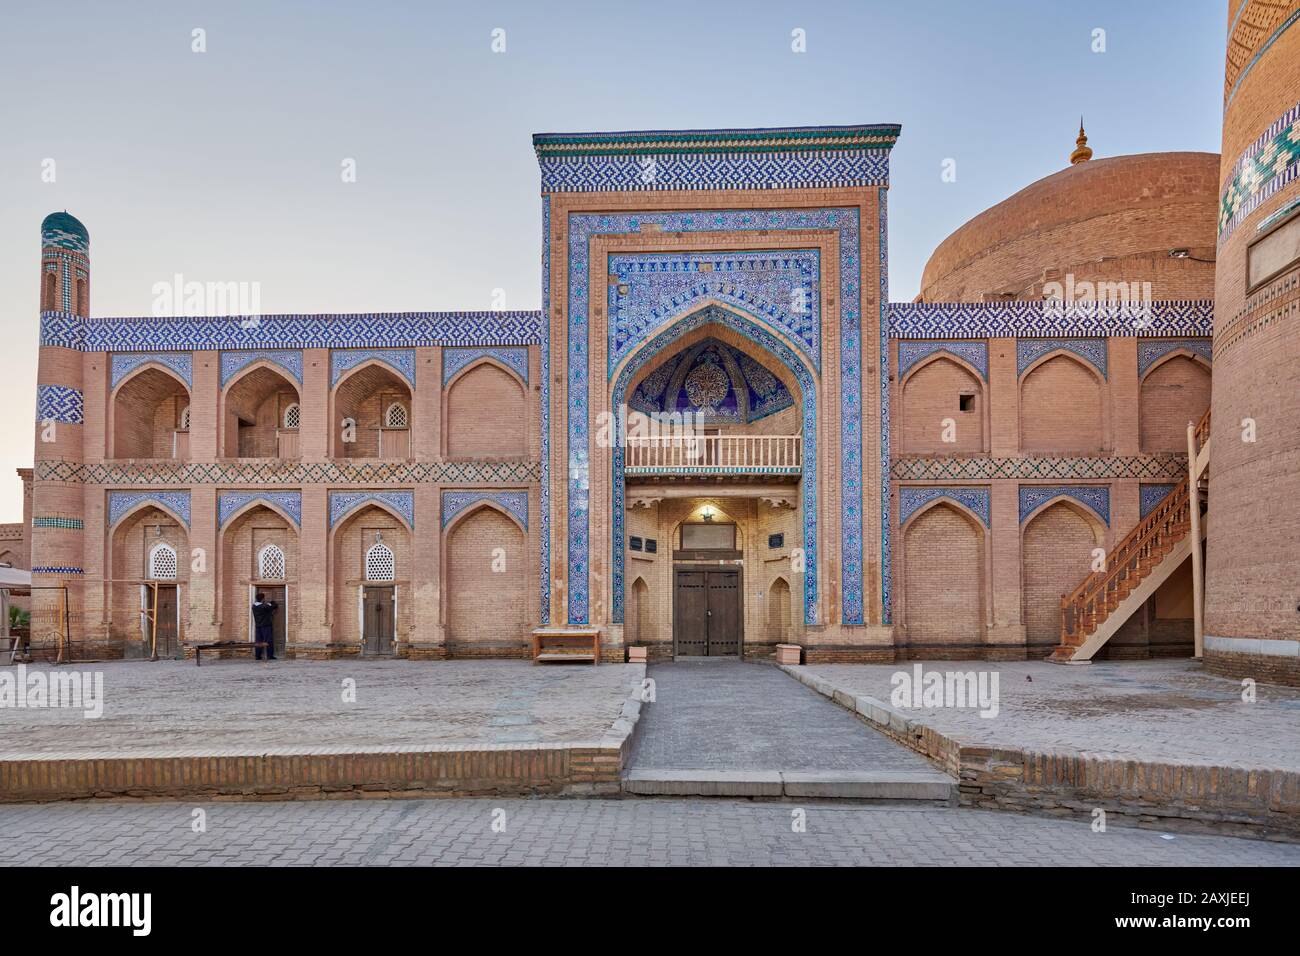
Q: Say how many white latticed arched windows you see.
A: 6